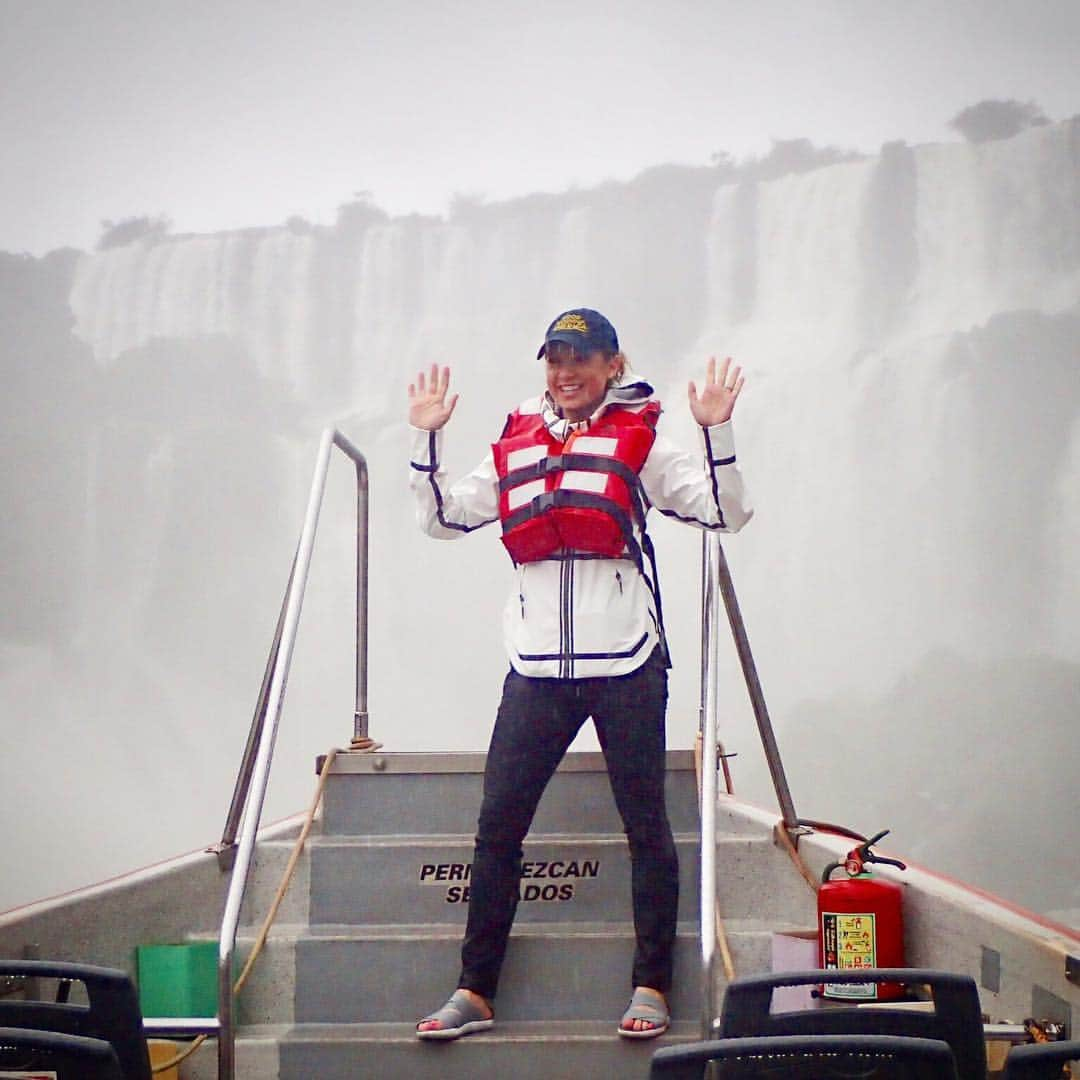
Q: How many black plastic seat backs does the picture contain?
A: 5